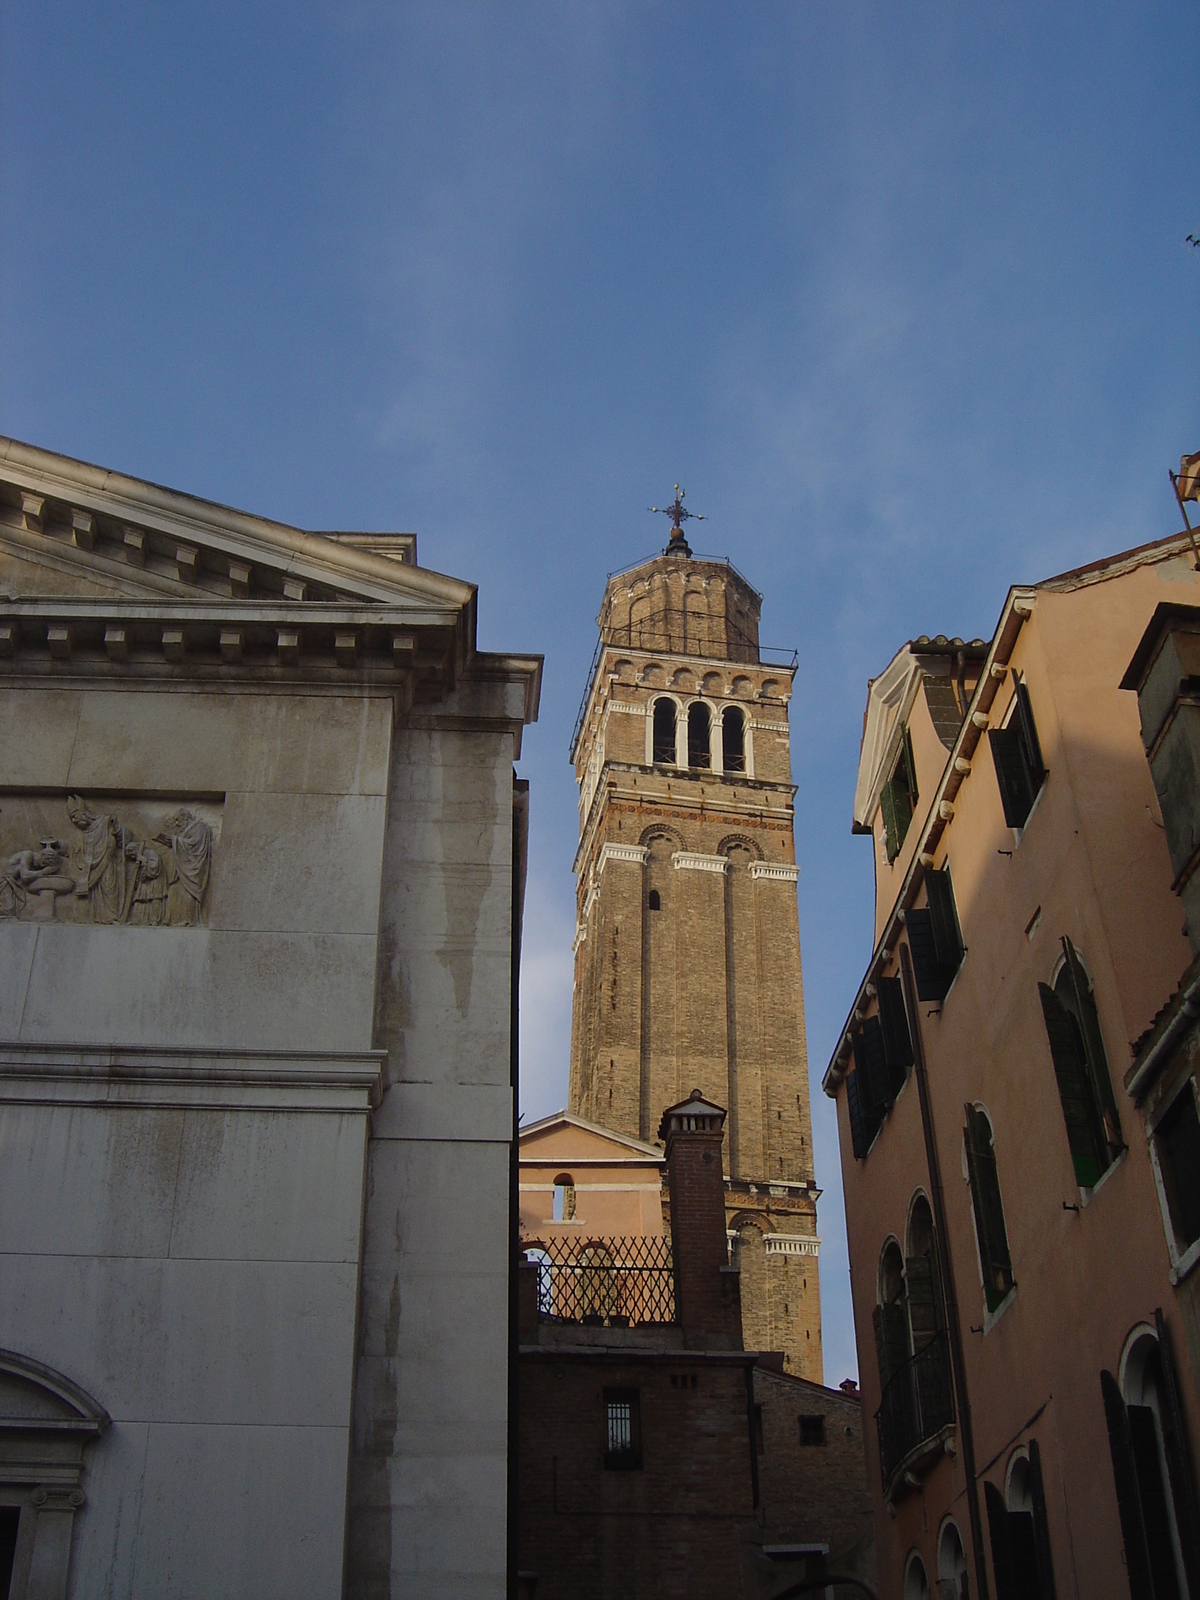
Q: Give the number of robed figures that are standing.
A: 3